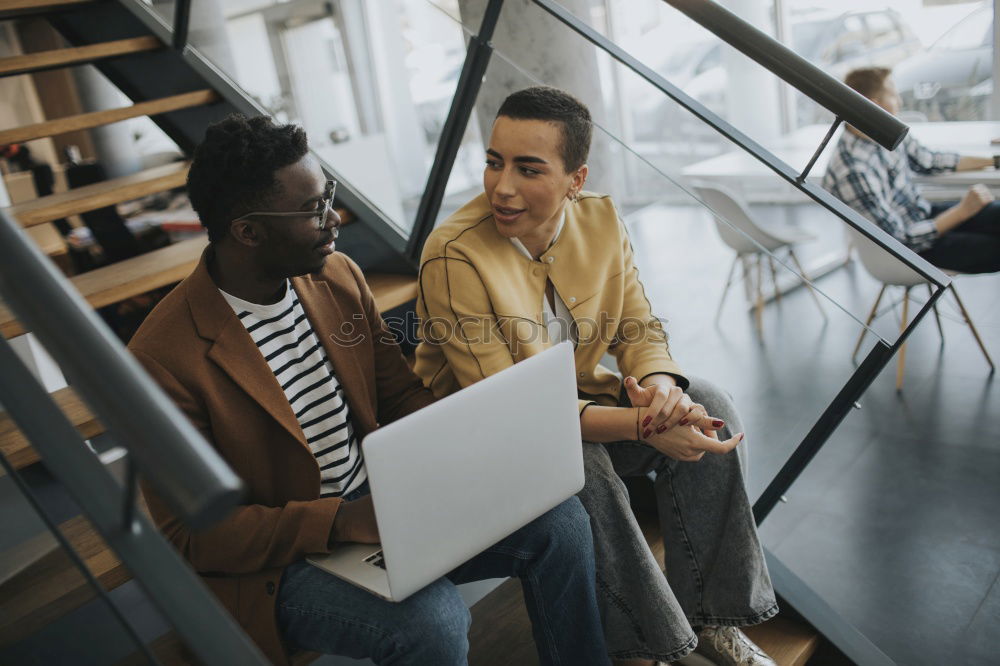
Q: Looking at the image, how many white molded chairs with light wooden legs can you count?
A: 2